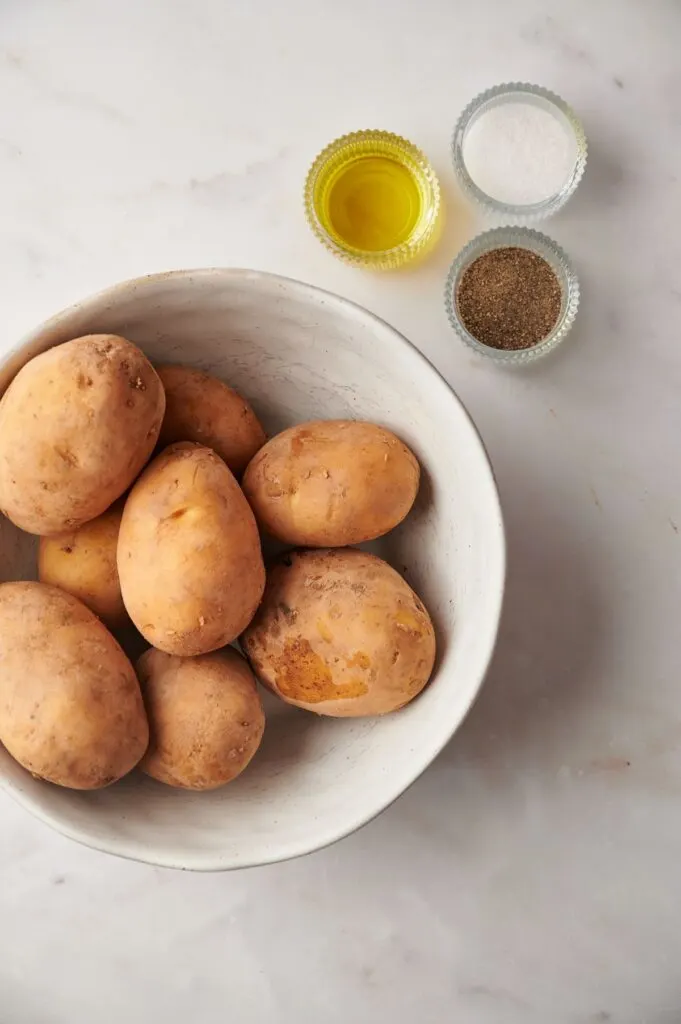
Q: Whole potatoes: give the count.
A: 8